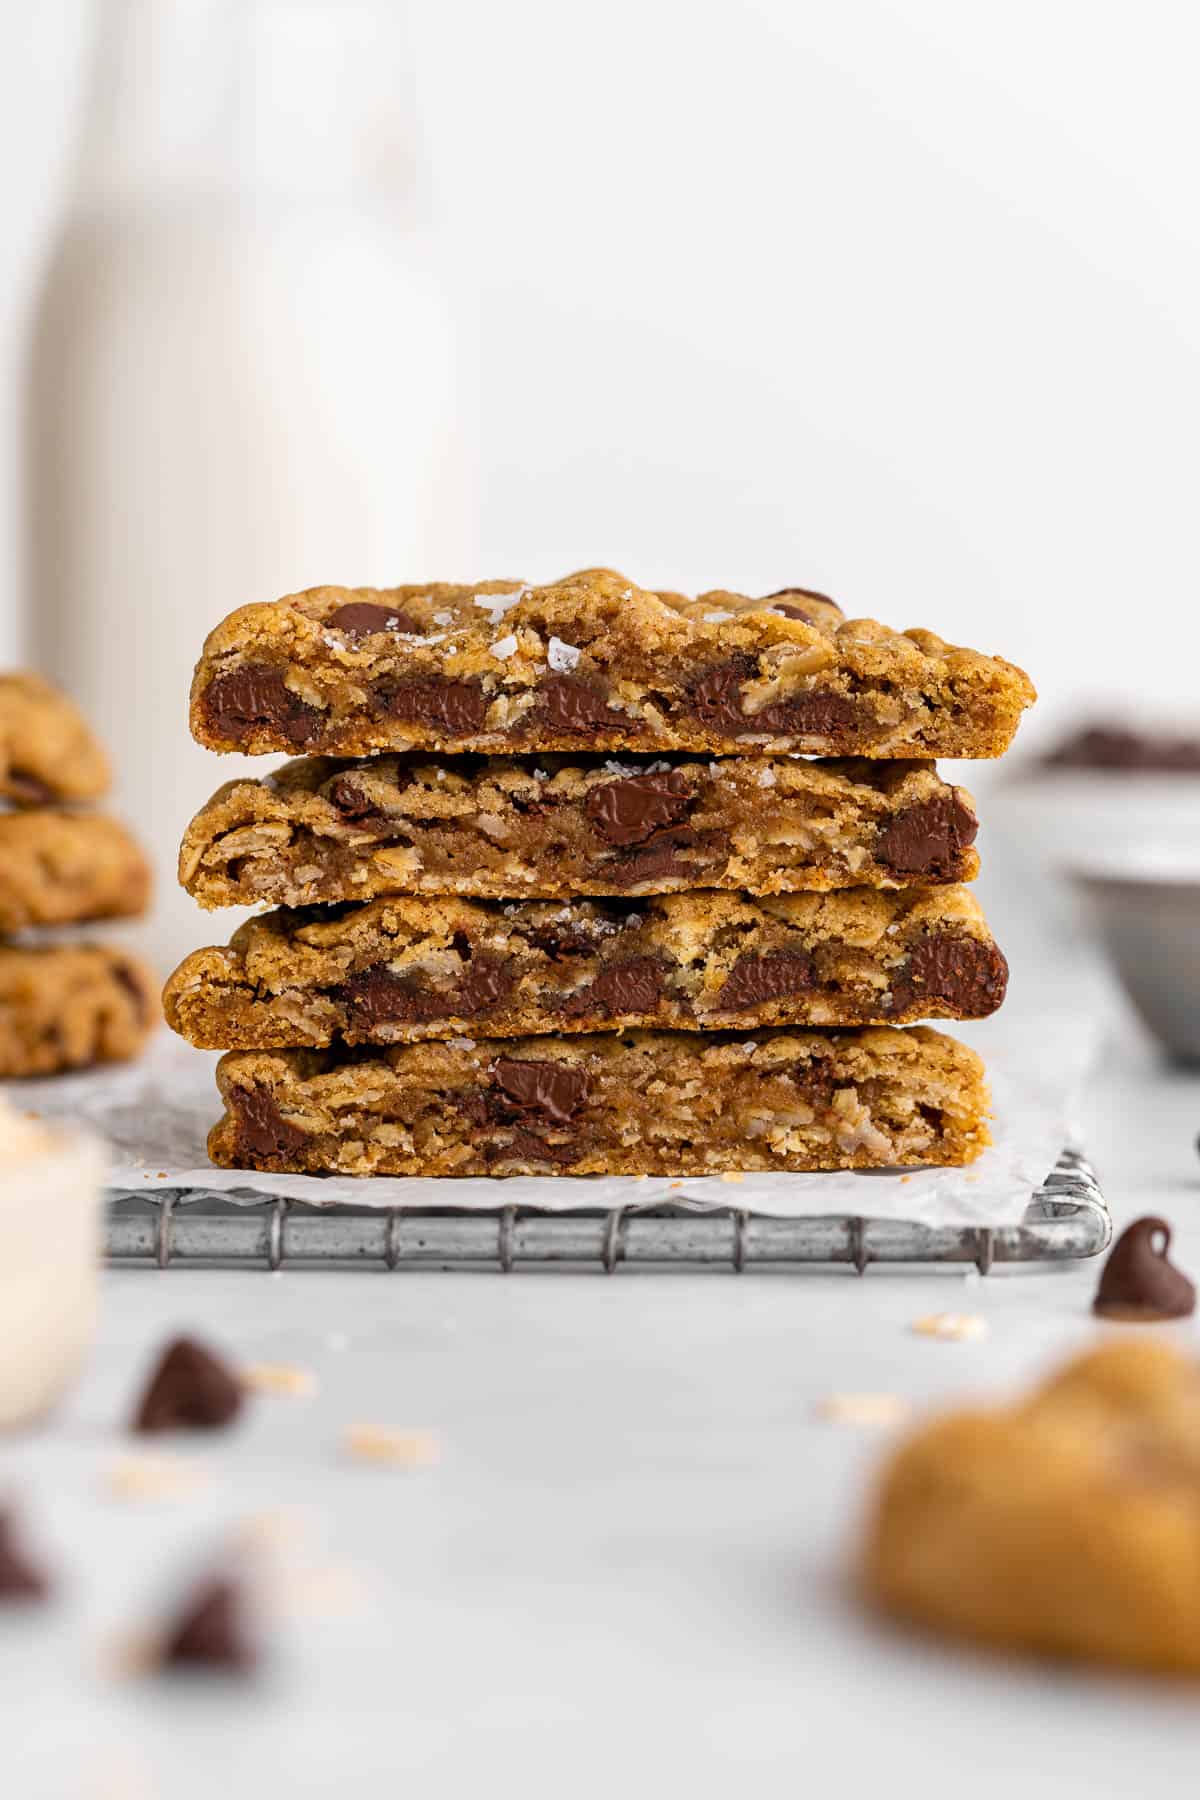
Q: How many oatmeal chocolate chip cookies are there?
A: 8